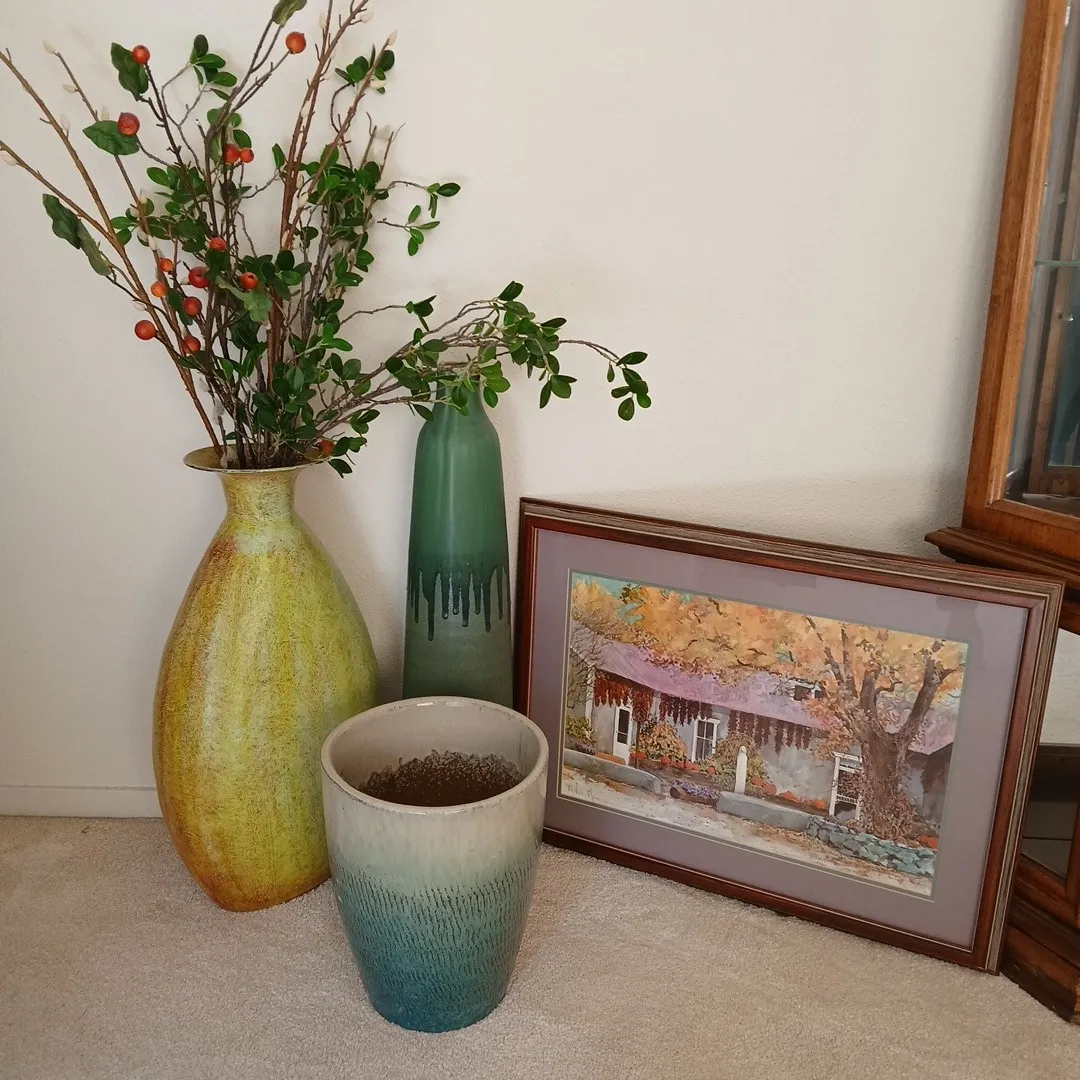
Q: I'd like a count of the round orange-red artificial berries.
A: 14